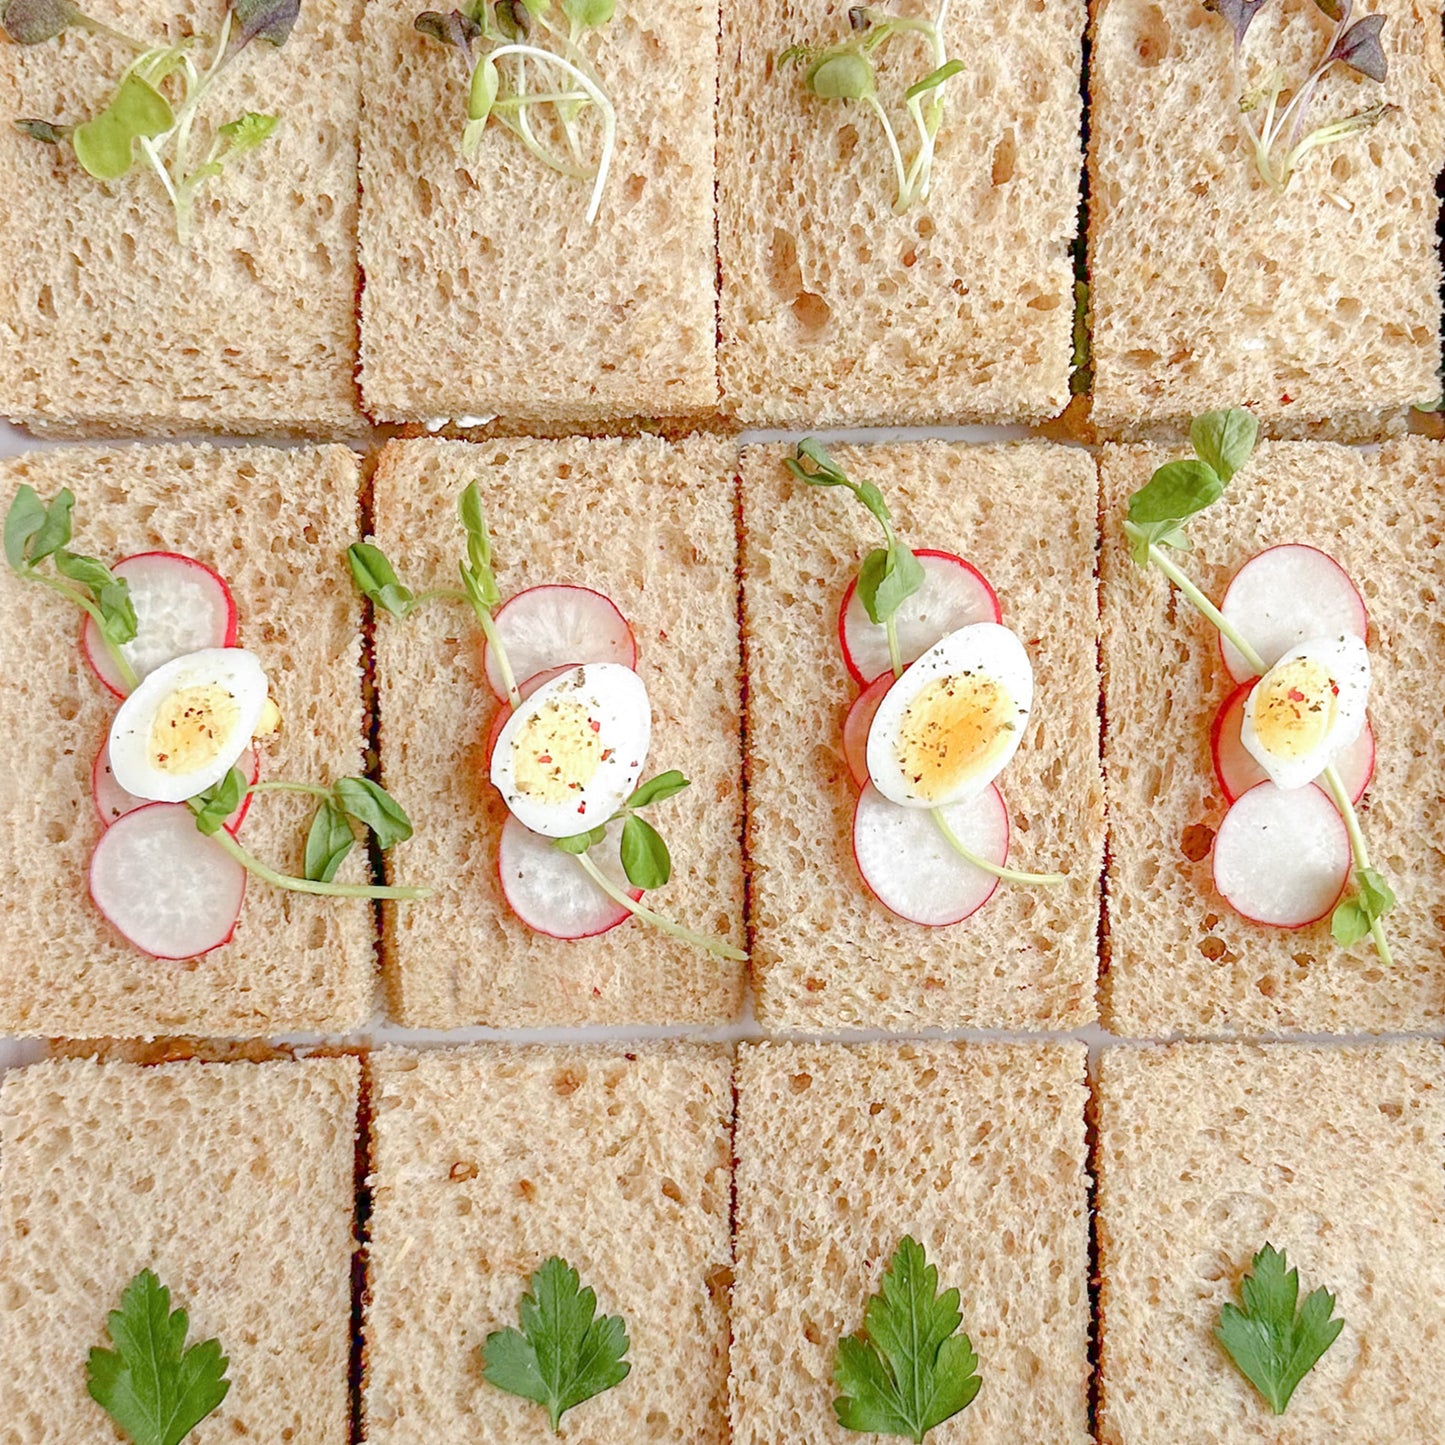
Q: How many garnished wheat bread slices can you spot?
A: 12